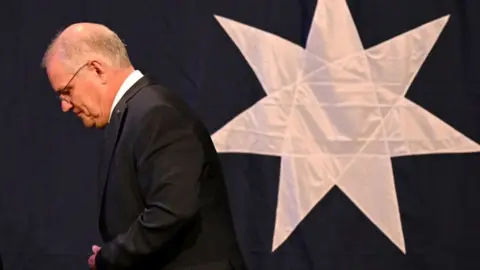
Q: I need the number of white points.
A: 7